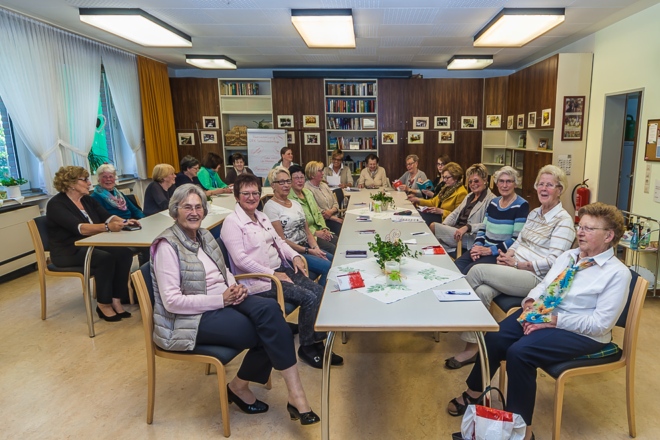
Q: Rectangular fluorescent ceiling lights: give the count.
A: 5